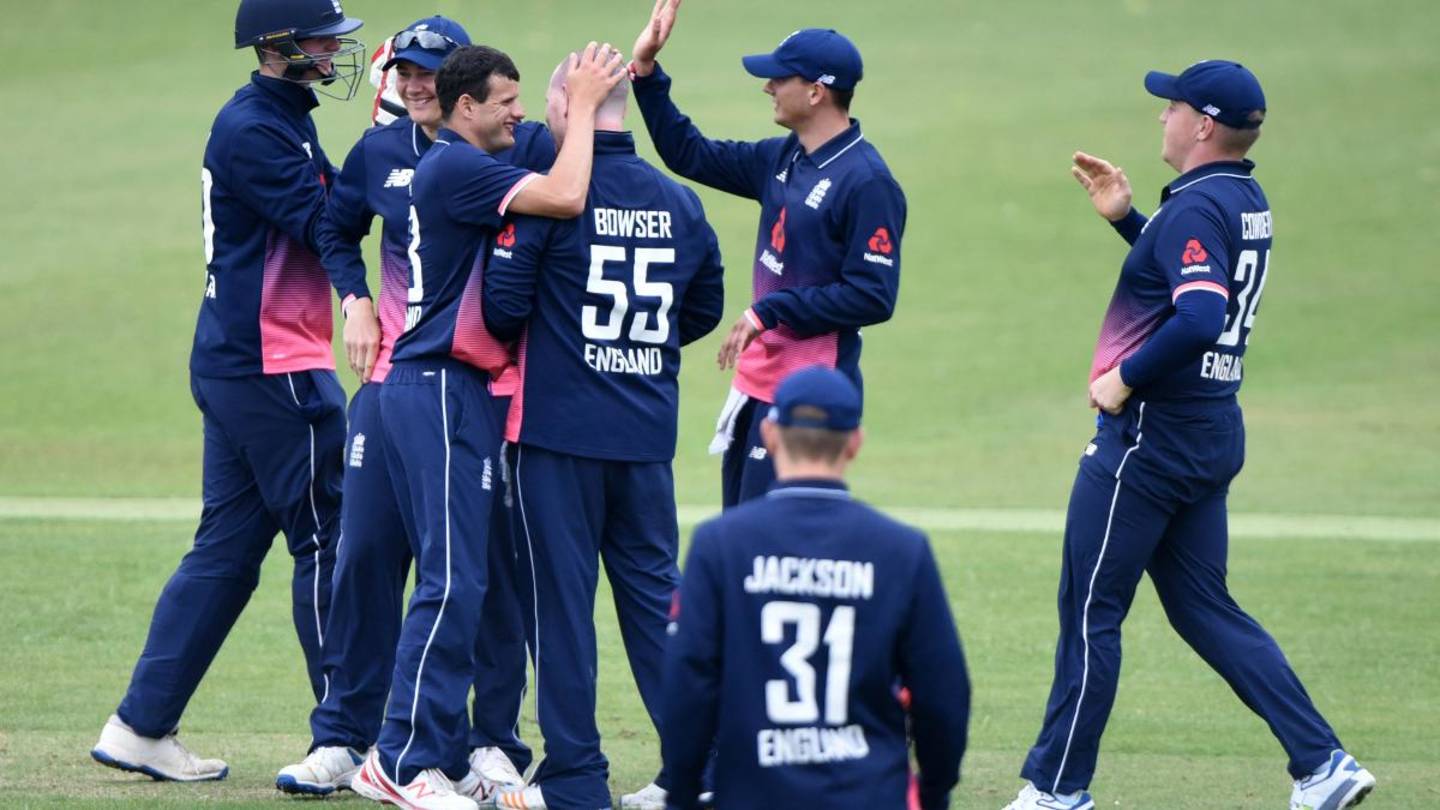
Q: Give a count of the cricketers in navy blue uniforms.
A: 7